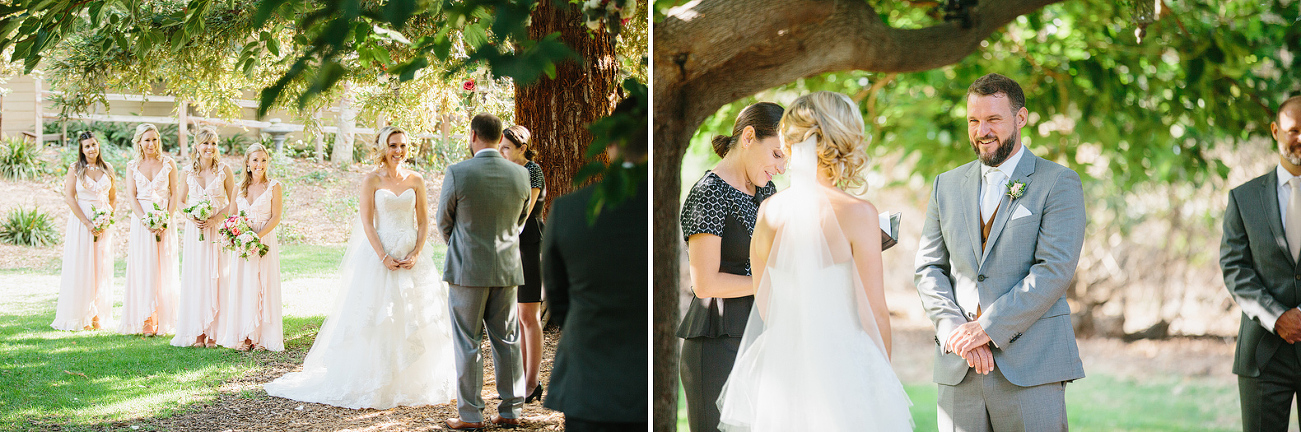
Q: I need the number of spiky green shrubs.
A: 2